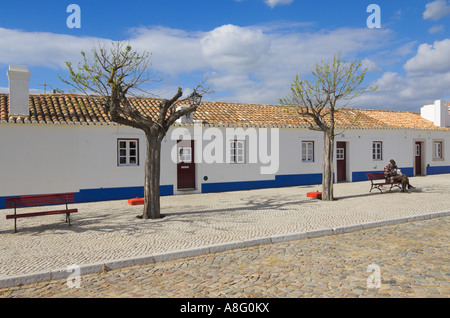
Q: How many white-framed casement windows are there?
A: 5